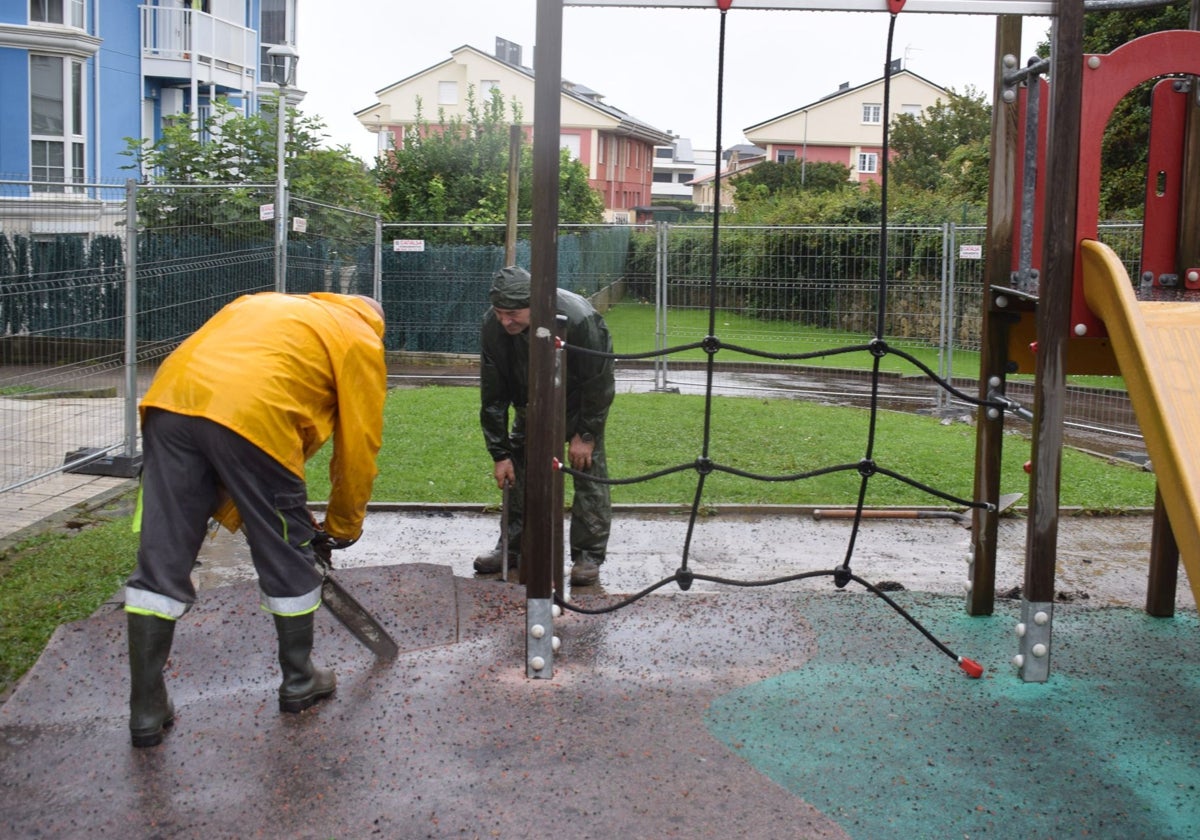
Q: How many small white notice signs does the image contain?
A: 4